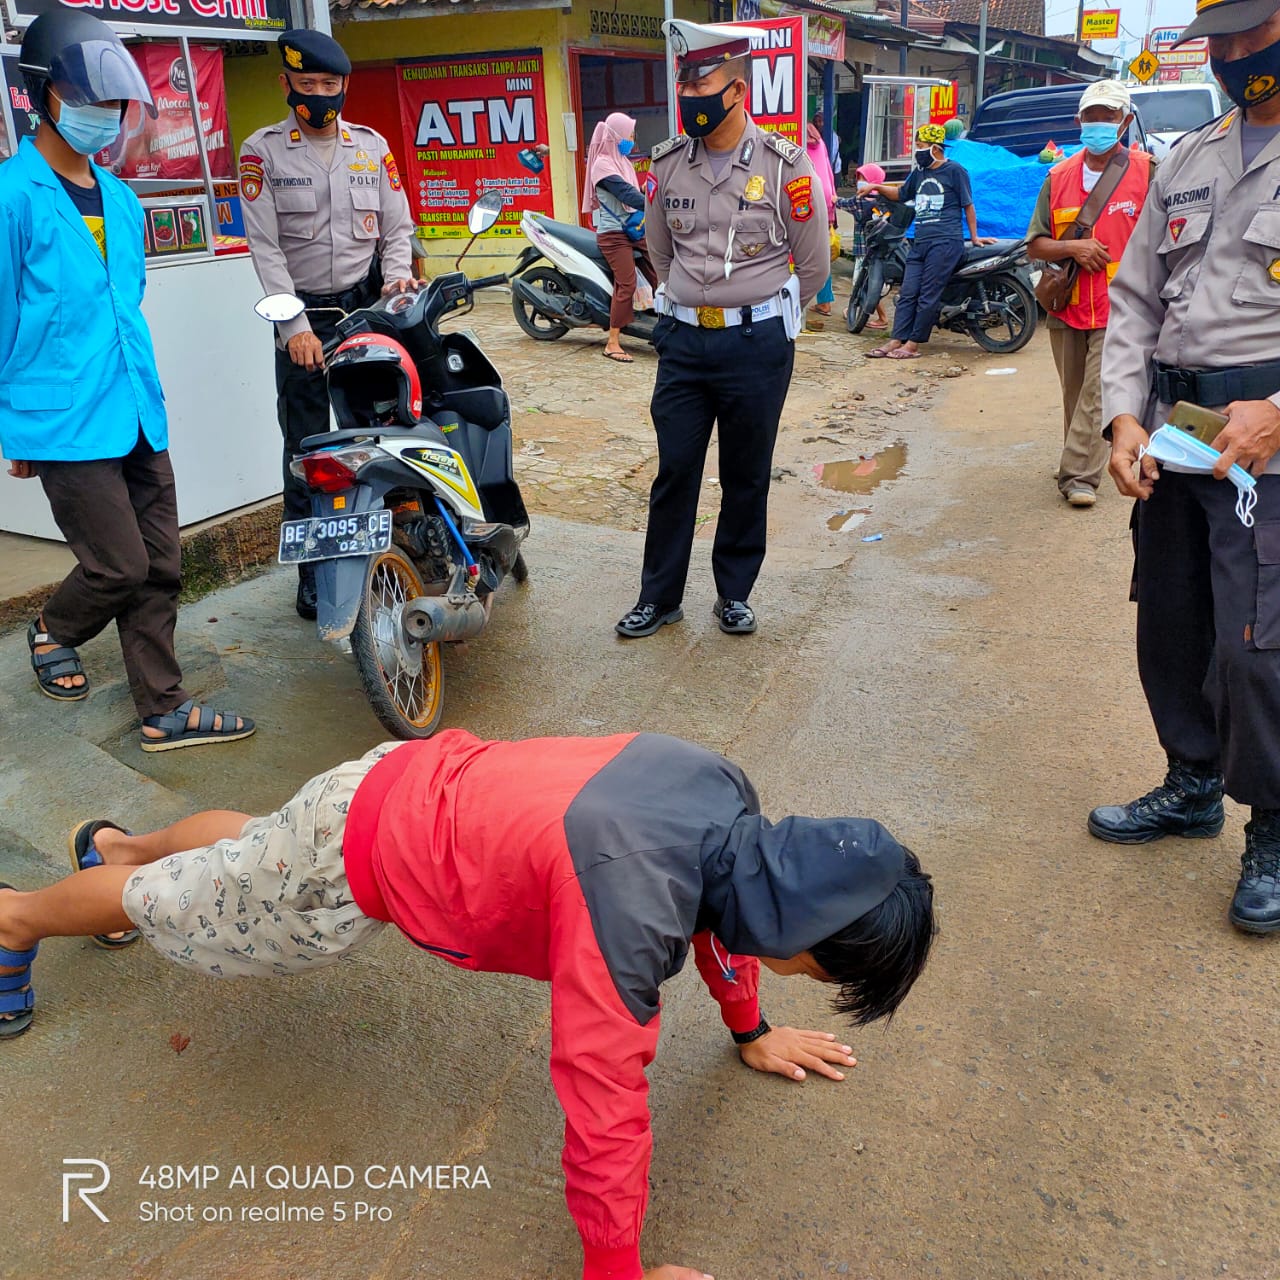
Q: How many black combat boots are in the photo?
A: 2